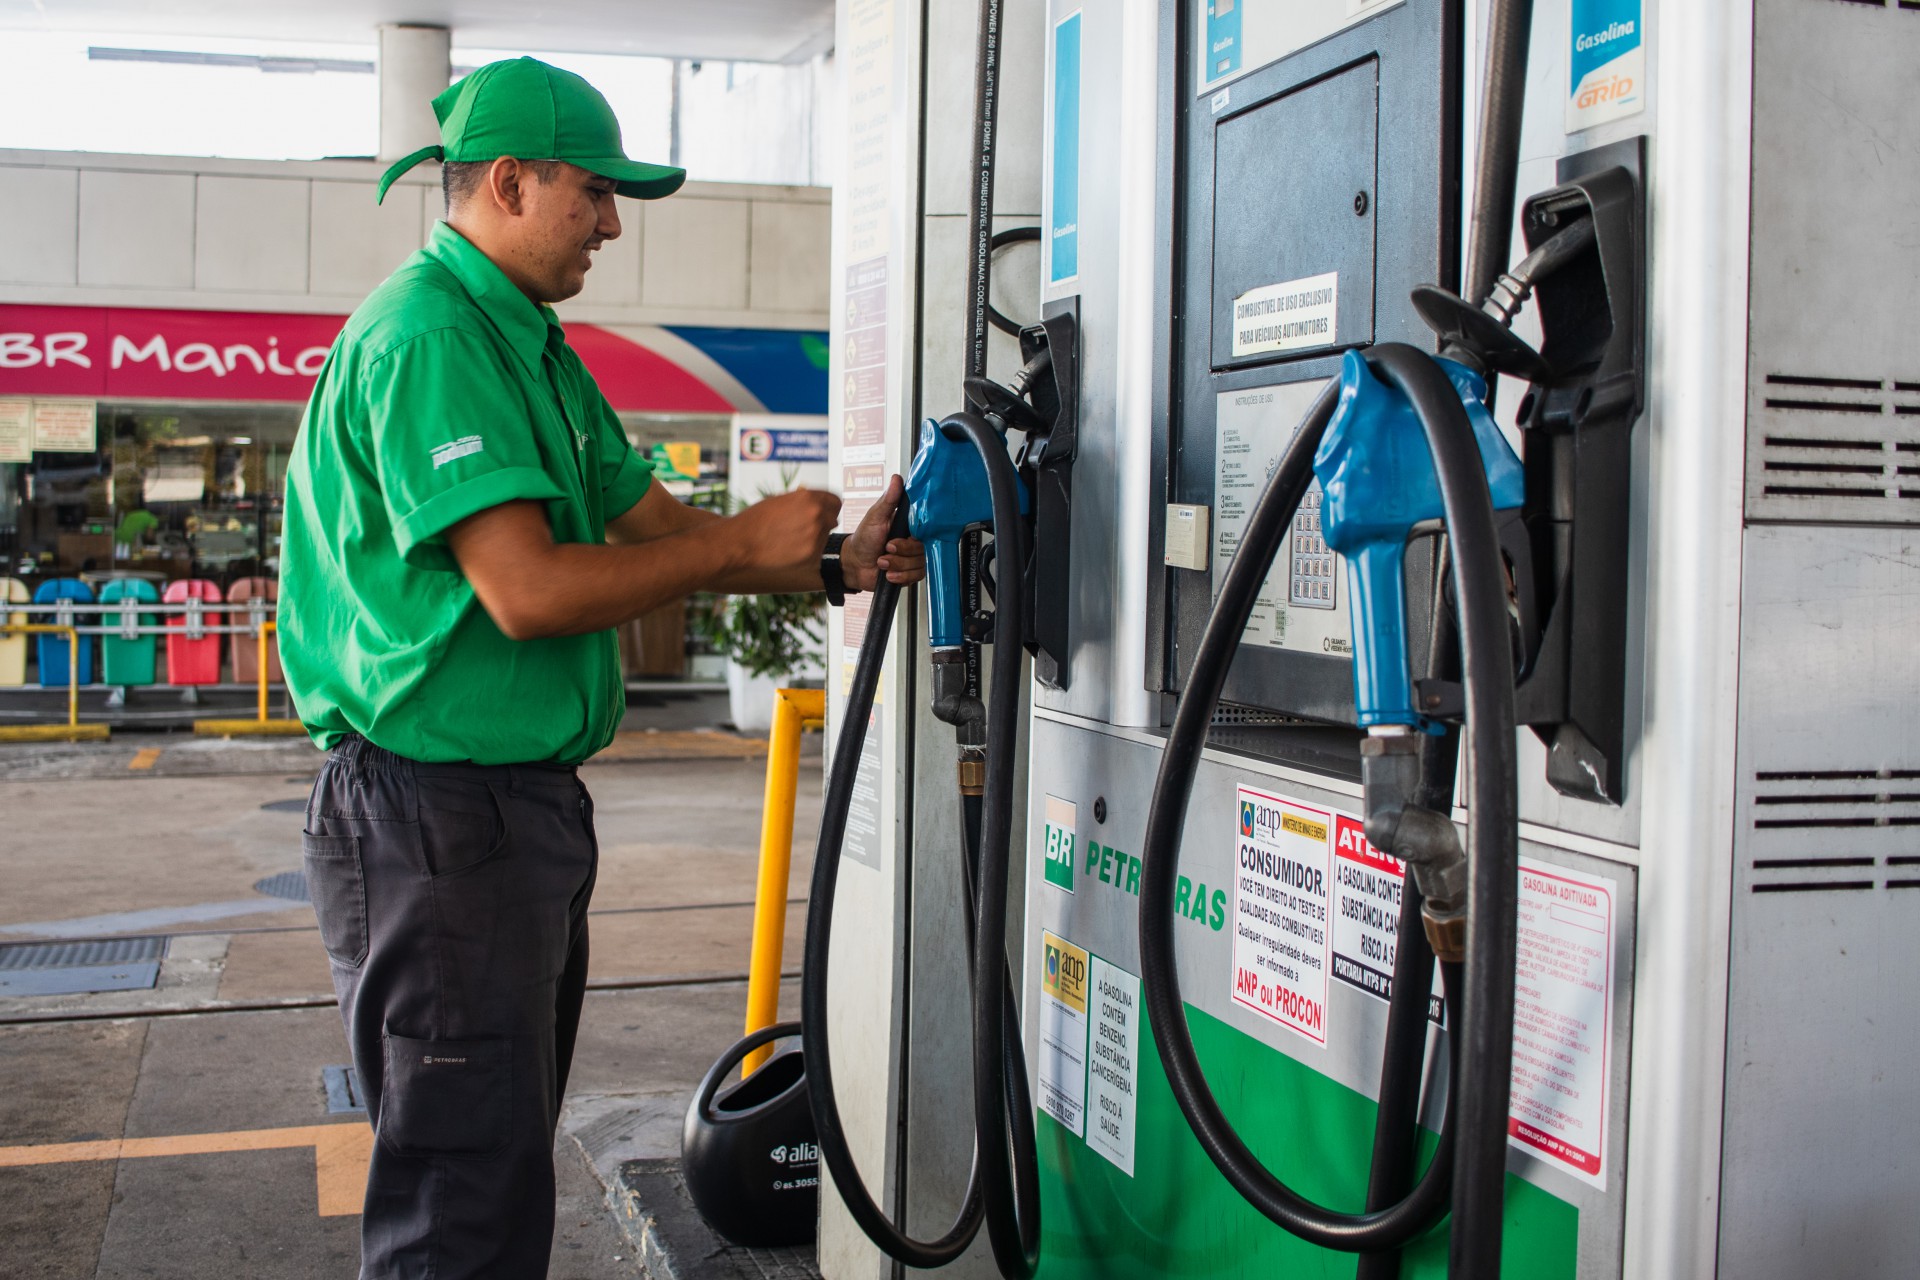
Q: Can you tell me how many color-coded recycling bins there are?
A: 5